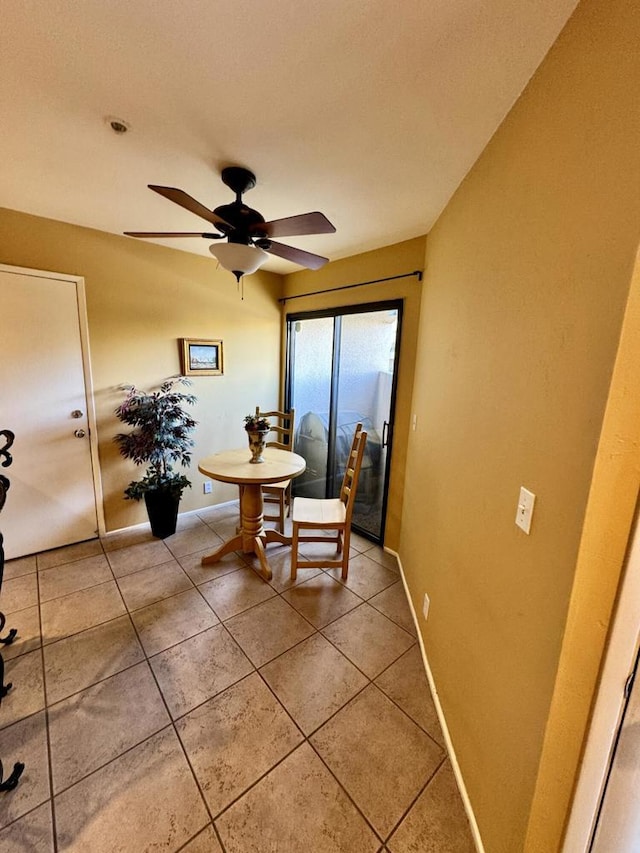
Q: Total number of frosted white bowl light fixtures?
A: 1